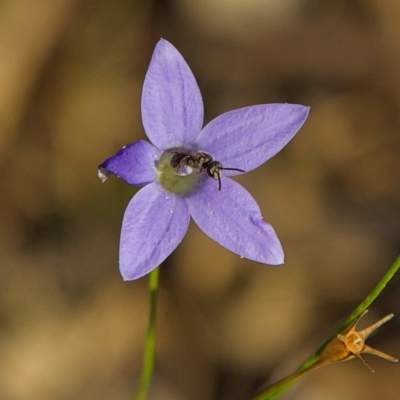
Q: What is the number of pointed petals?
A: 5